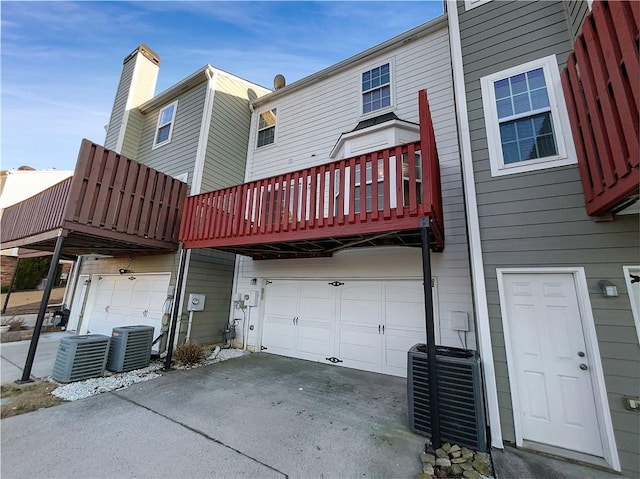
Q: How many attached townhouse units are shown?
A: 3